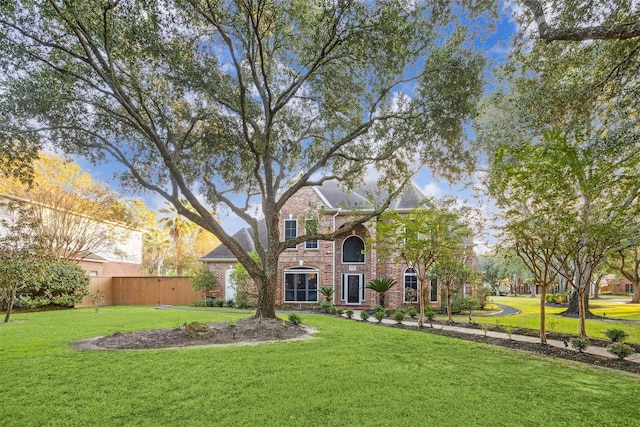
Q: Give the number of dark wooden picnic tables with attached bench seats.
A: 0